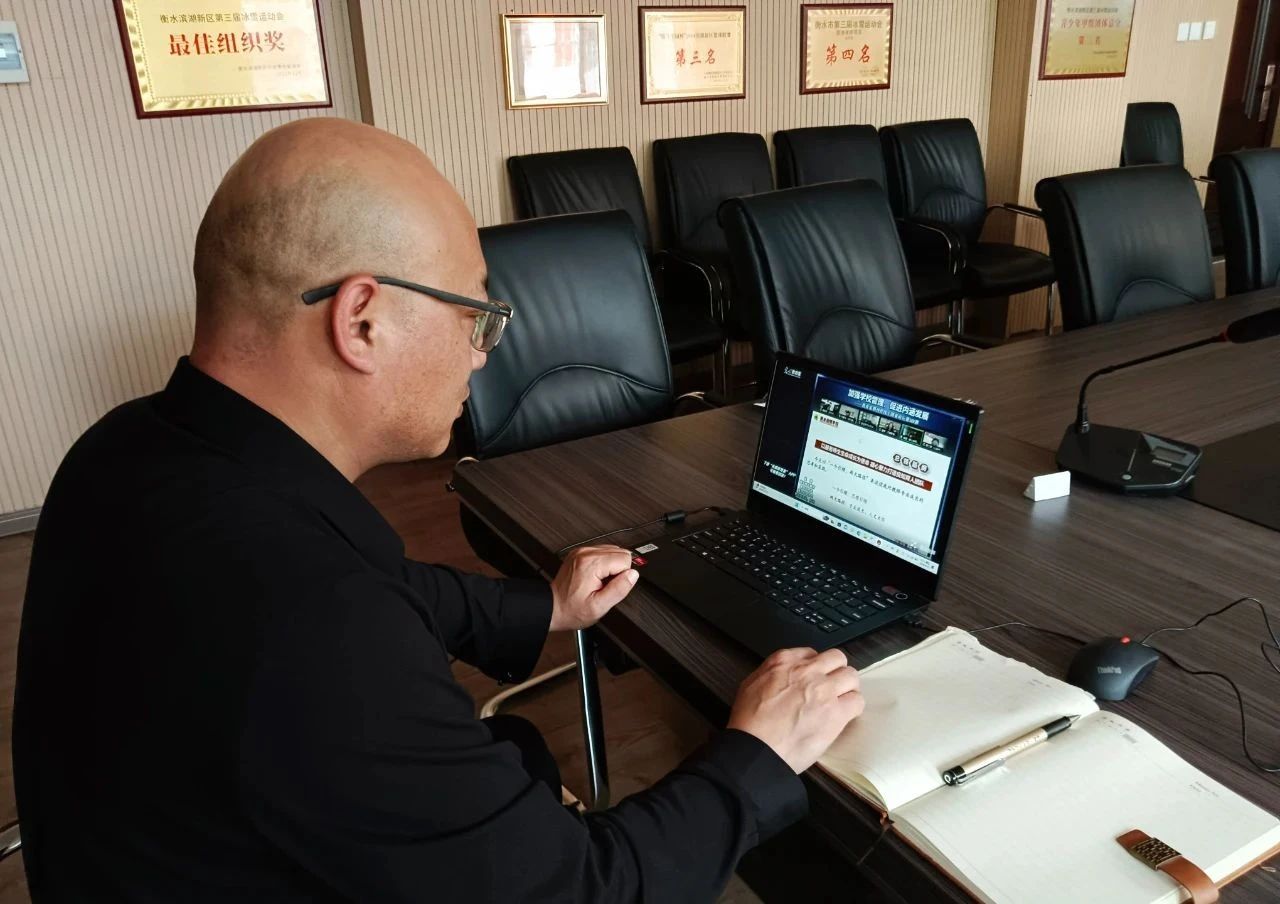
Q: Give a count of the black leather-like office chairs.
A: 9